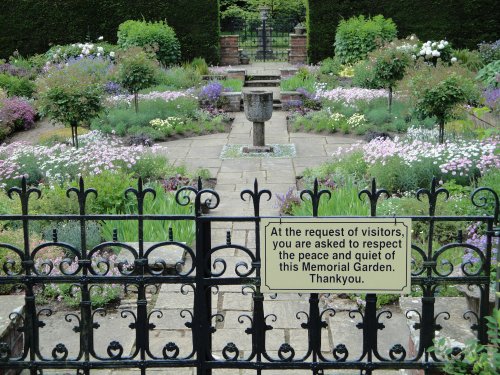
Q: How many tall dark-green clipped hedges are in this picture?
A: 2